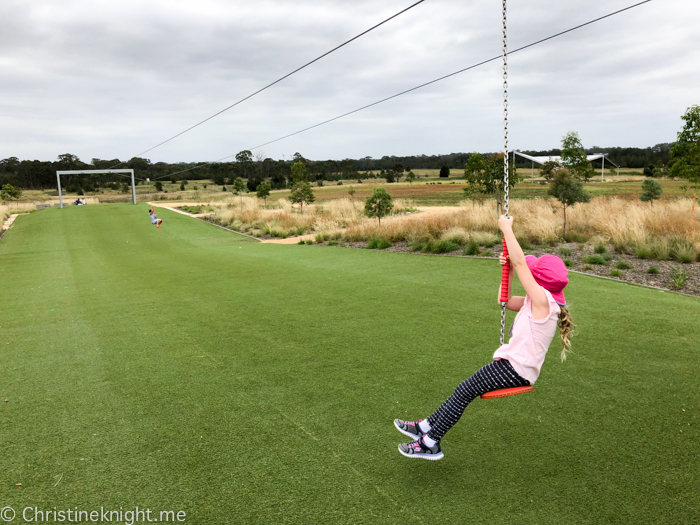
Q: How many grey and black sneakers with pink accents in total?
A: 2